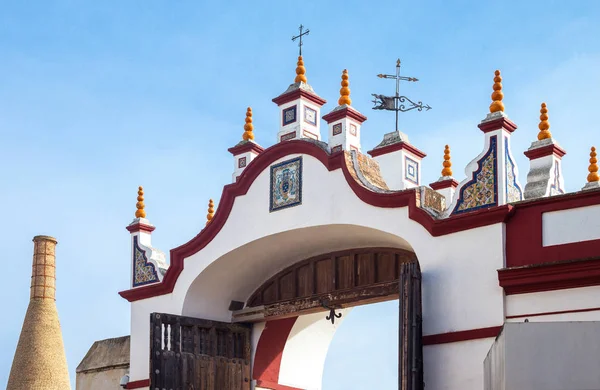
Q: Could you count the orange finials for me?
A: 9